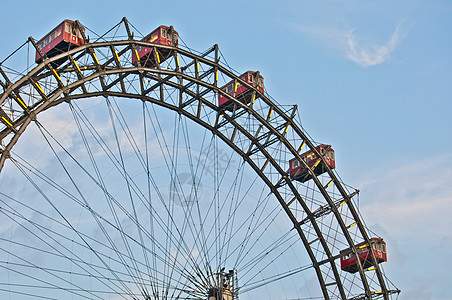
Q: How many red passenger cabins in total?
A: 5